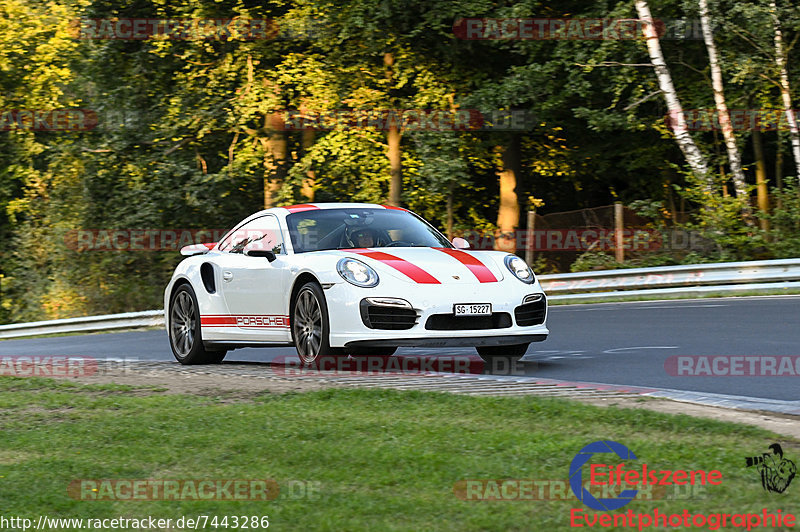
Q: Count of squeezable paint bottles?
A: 0